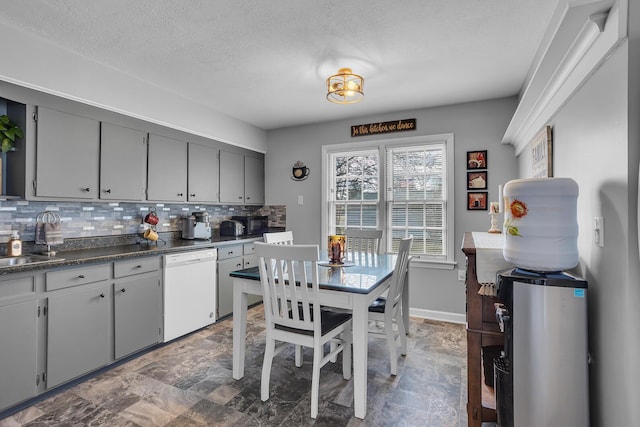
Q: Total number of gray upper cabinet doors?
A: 6